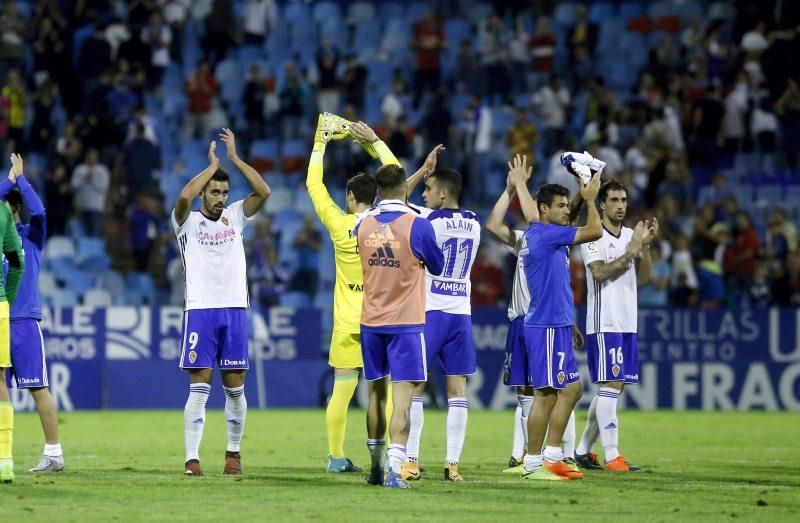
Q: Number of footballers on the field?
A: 9